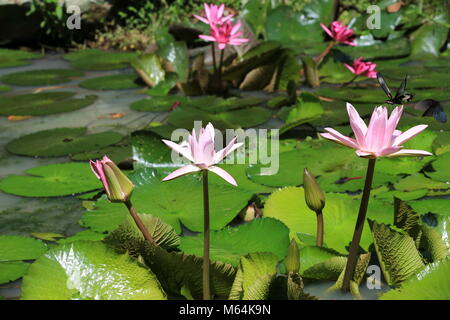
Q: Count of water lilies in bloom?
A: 6